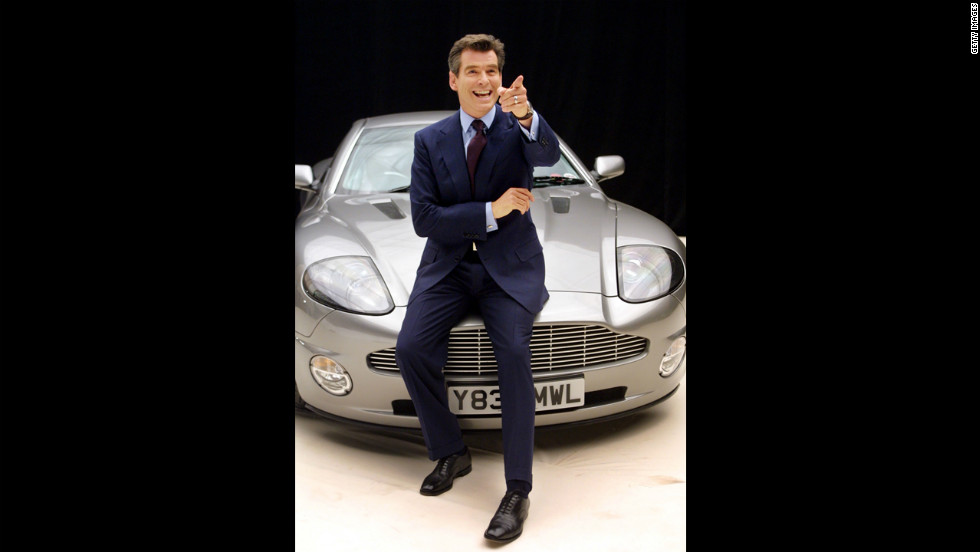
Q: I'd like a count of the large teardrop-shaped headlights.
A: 2